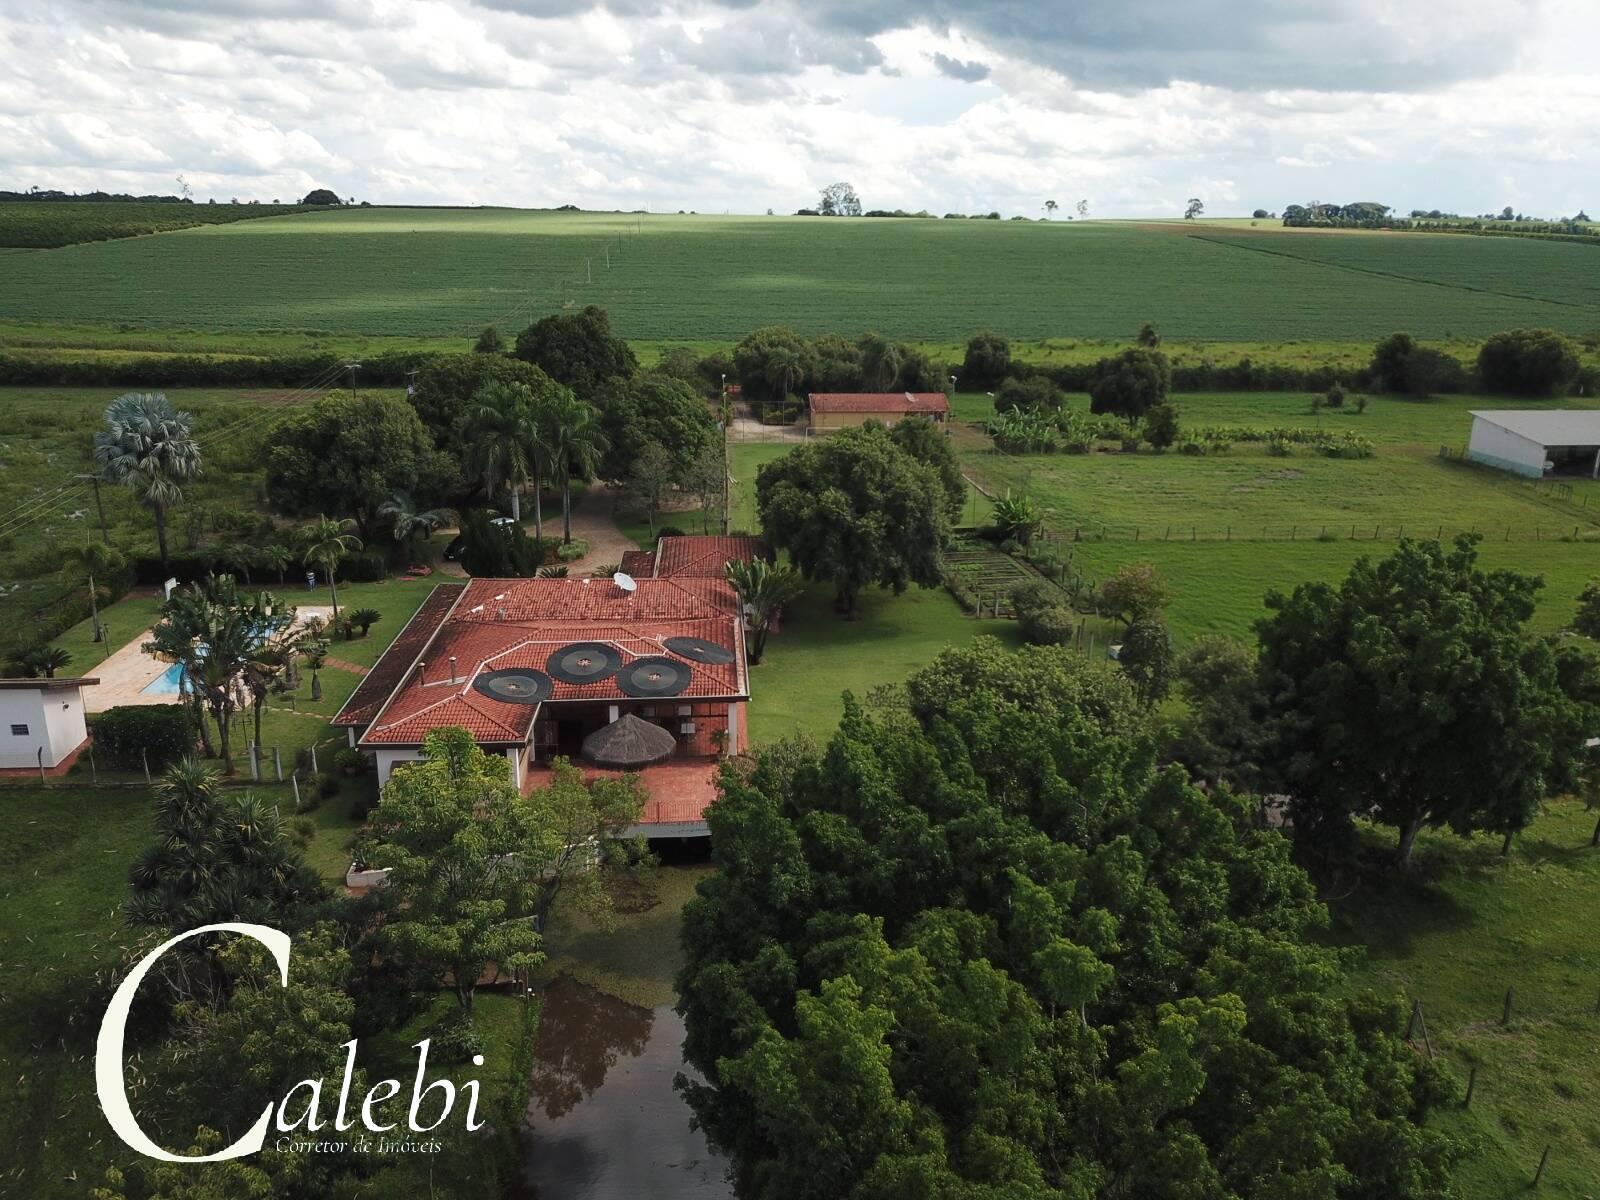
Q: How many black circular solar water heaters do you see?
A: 4